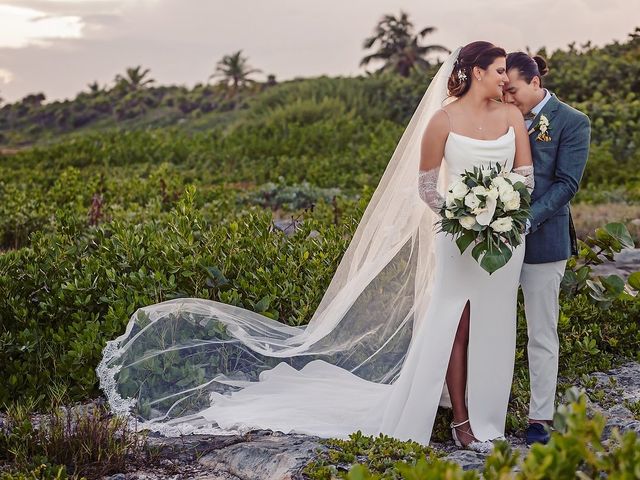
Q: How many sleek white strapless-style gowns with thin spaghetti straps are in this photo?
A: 1